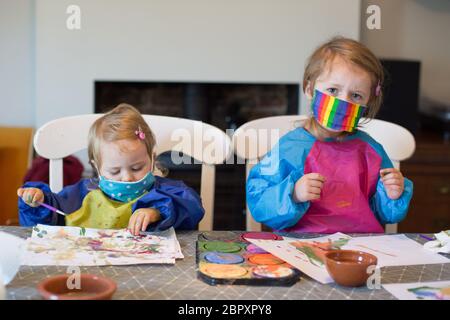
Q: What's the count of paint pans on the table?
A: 8